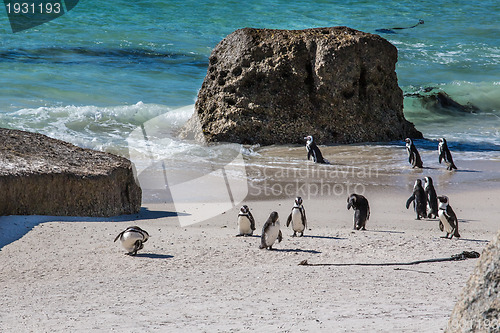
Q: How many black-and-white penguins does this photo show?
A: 11